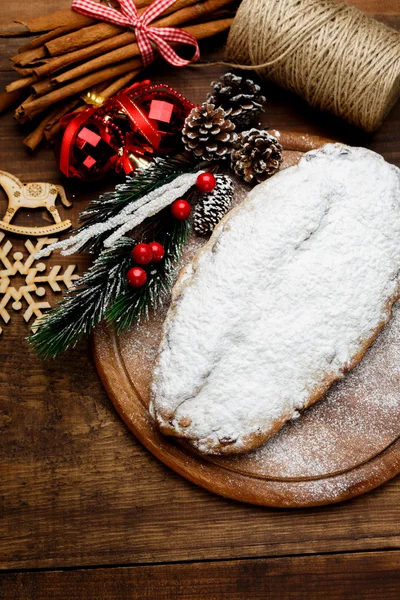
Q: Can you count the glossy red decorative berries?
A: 5